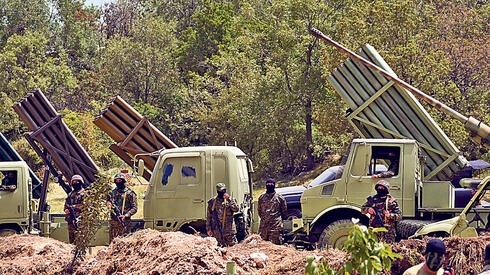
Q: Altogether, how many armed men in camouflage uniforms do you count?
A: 5